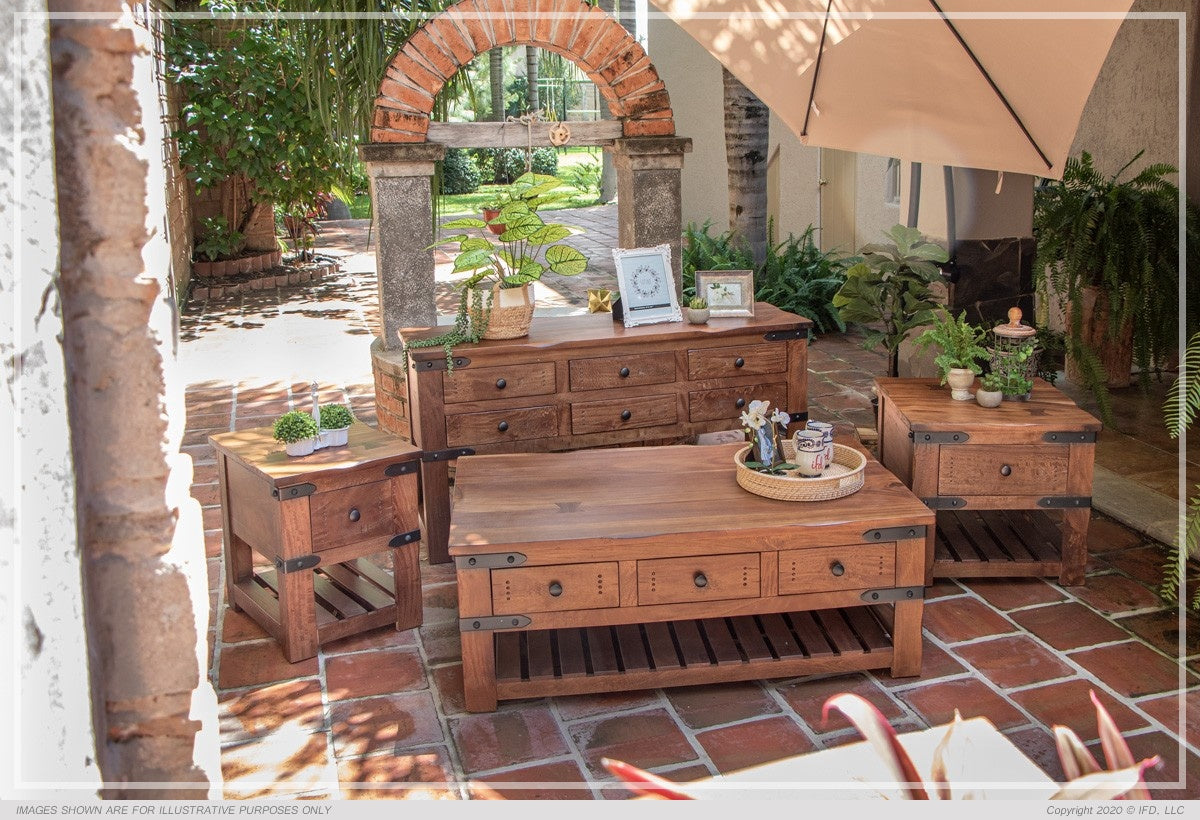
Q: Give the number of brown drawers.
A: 11